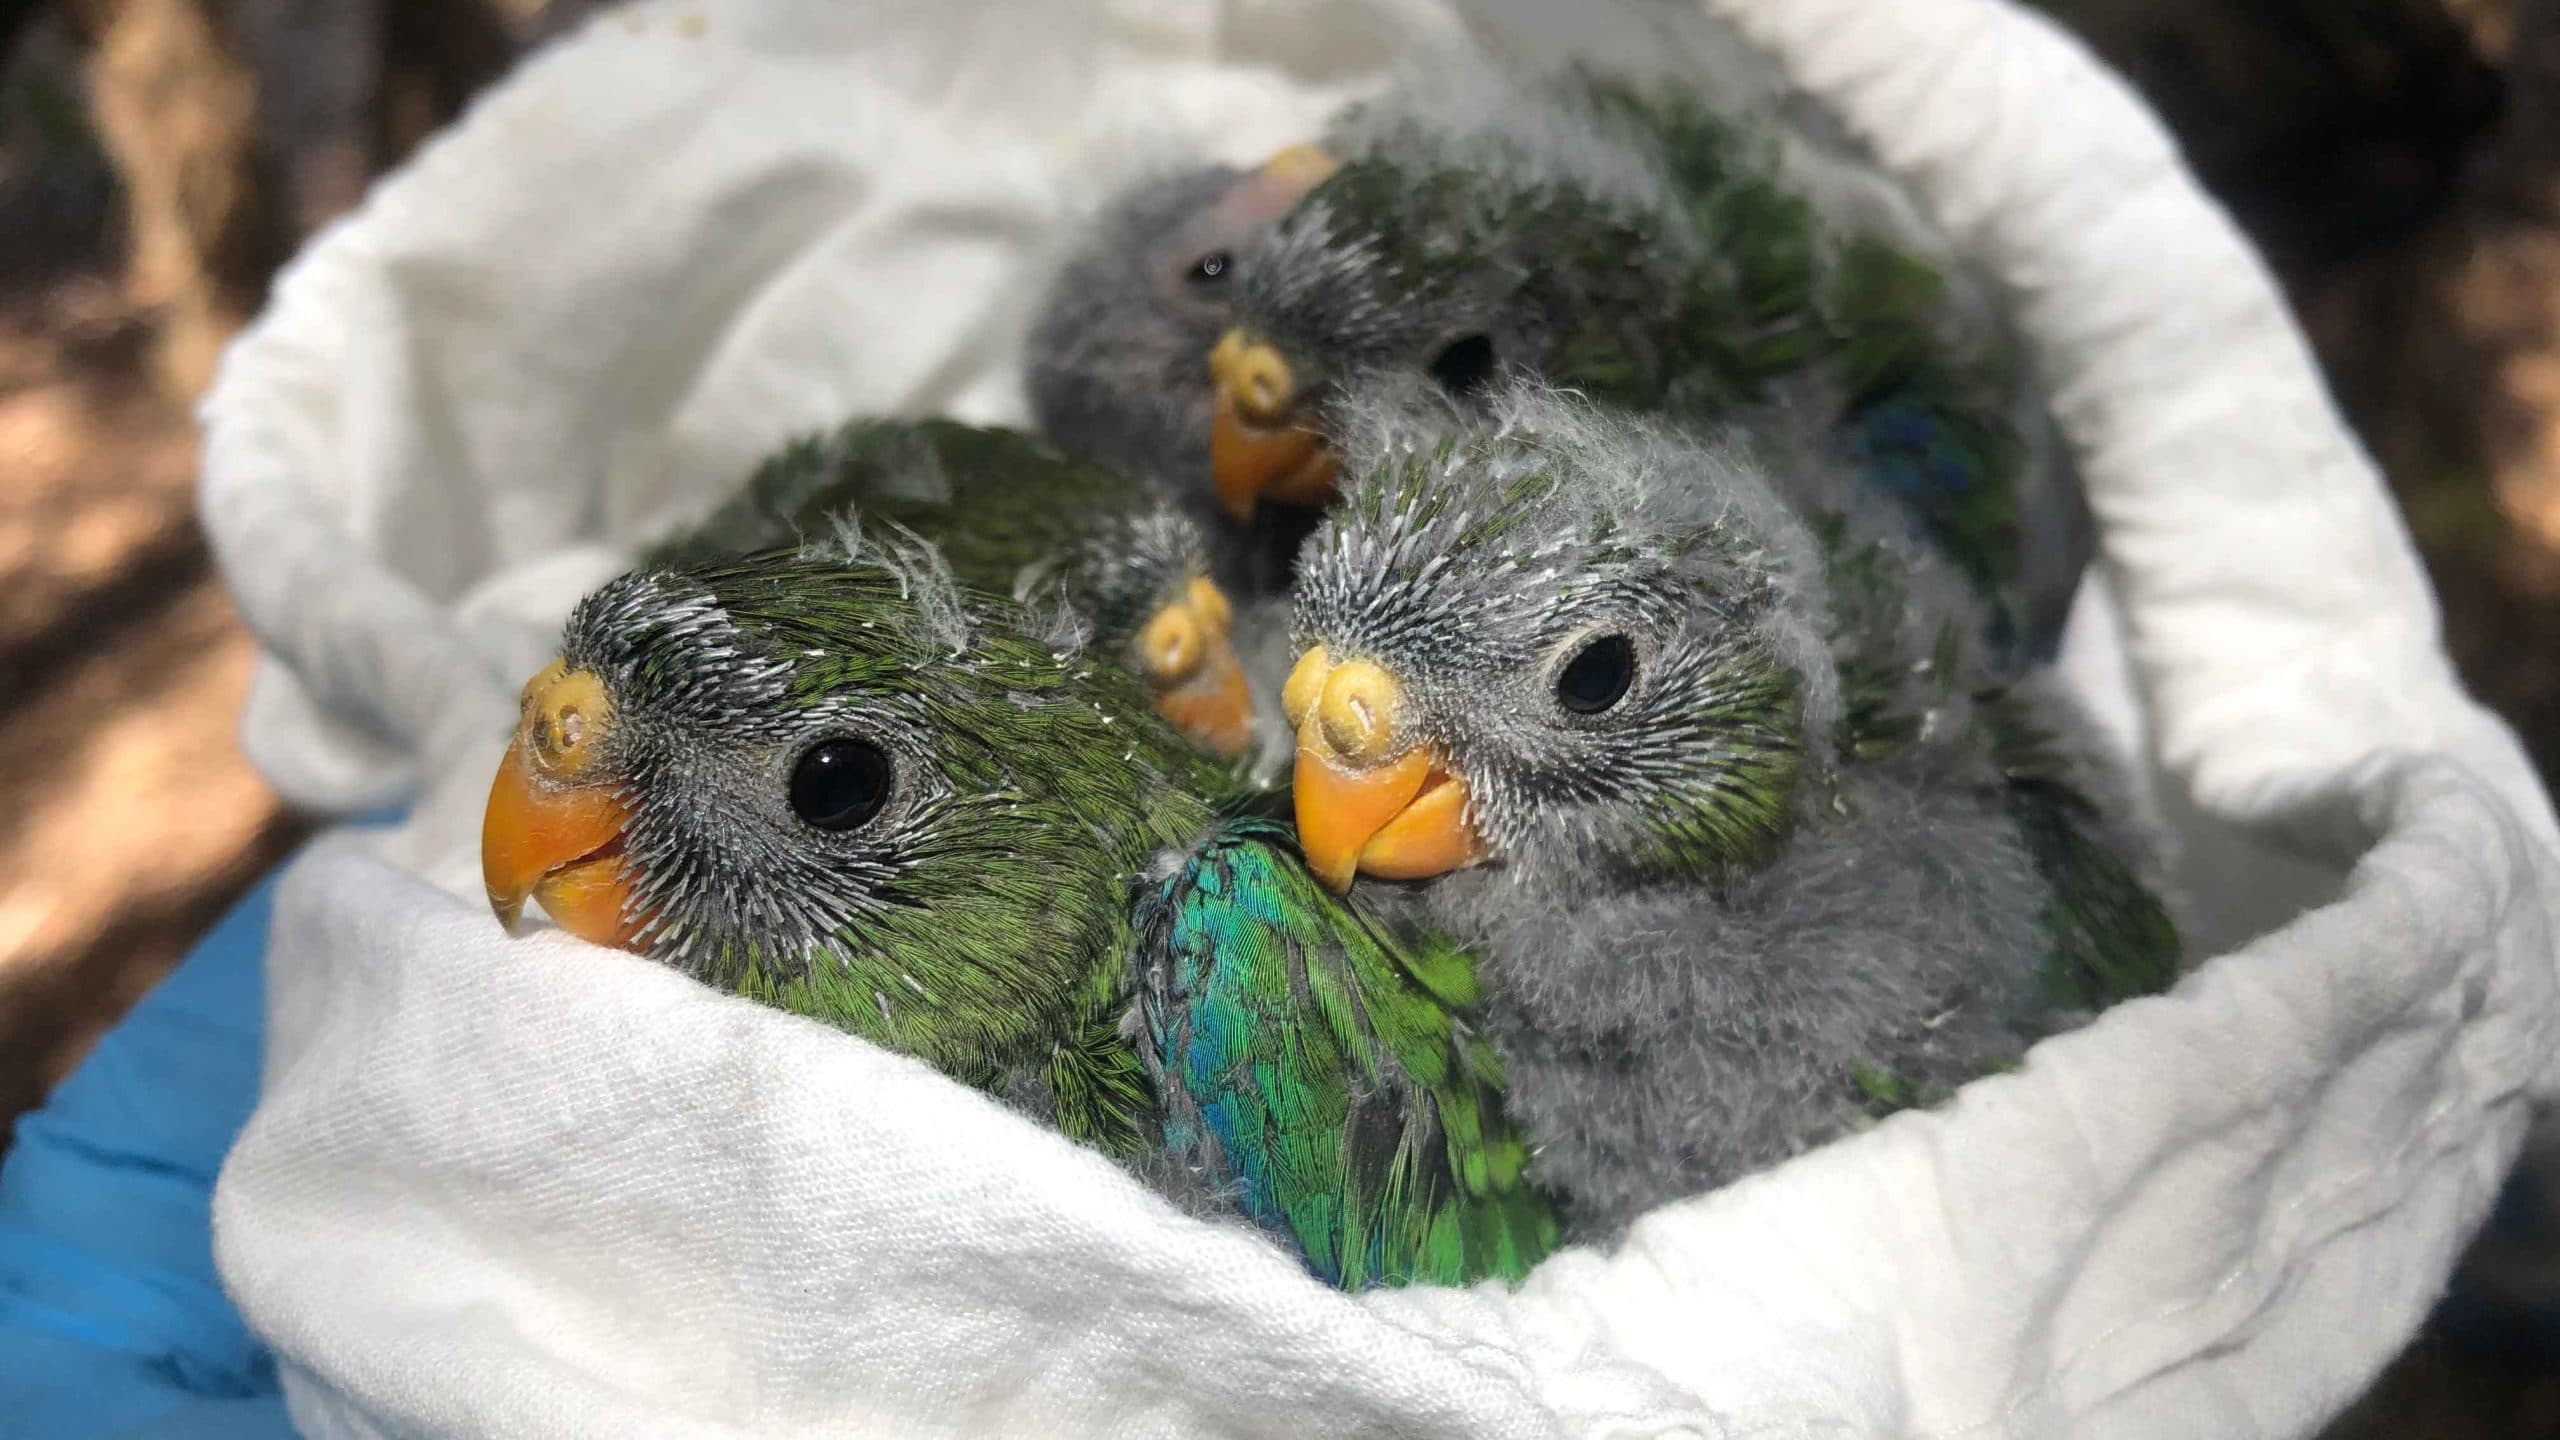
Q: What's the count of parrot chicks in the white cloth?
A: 5